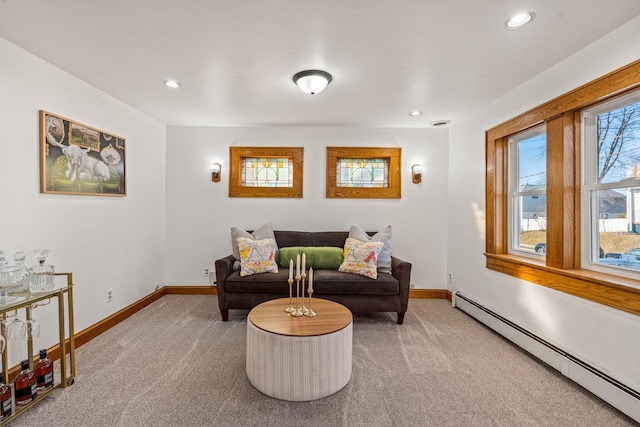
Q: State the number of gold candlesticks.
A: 4